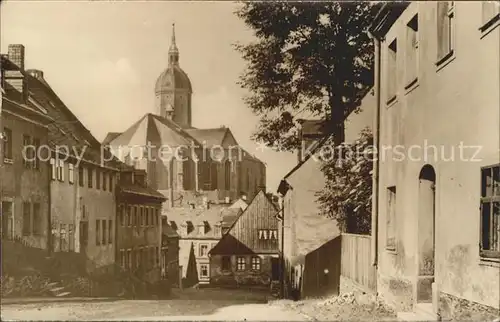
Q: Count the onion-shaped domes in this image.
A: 1